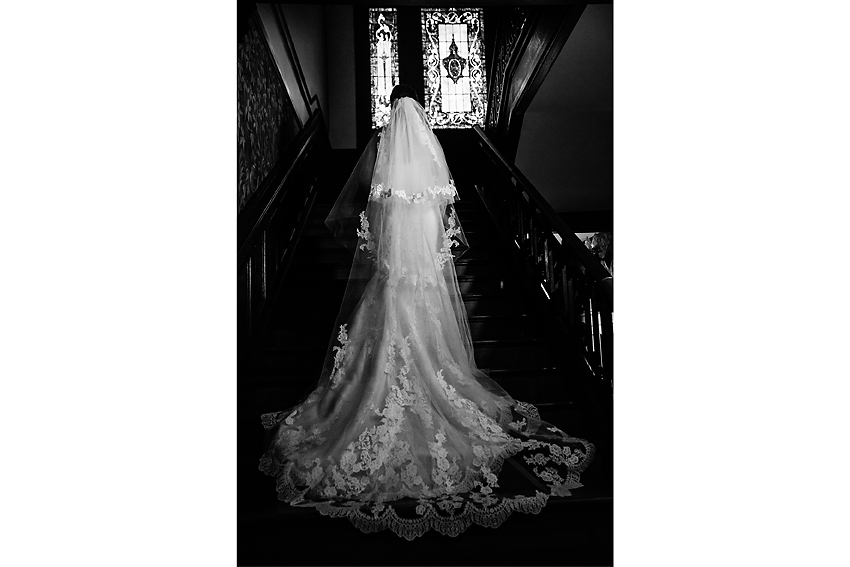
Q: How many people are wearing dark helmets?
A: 0